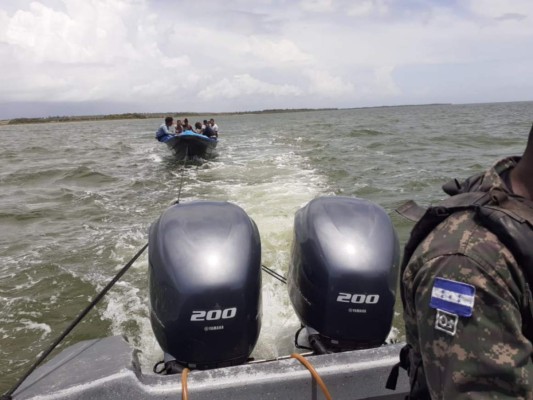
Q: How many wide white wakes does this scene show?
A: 1